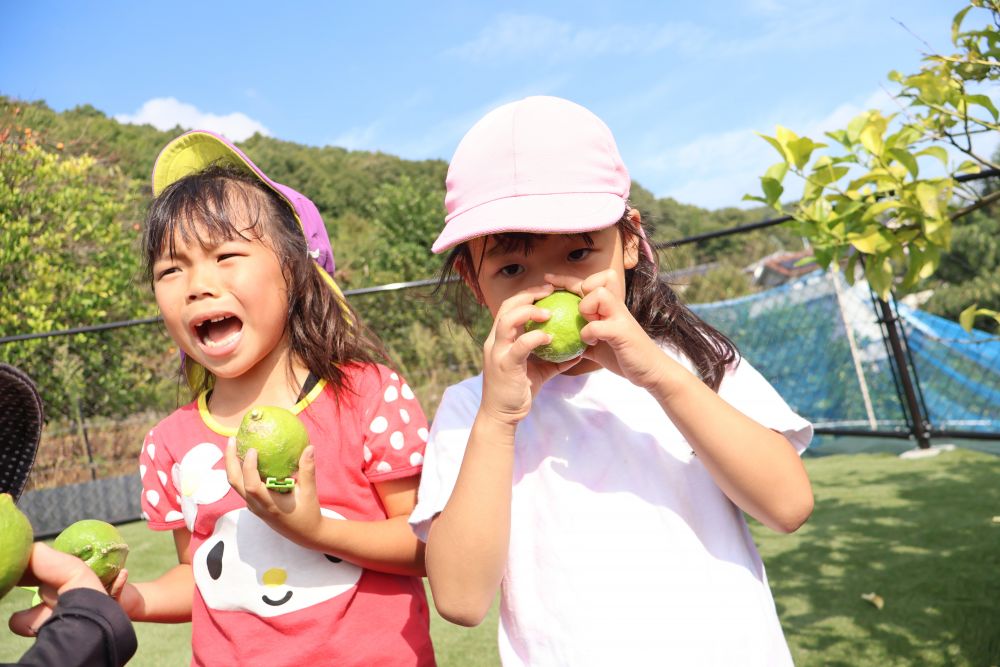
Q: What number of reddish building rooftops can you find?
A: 1